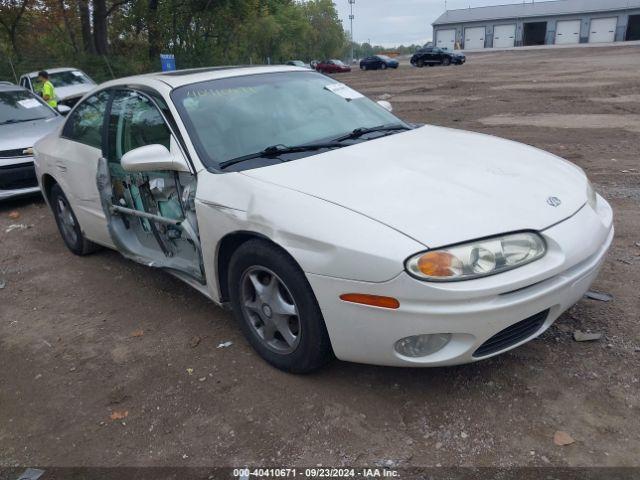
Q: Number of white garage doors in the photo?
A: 5